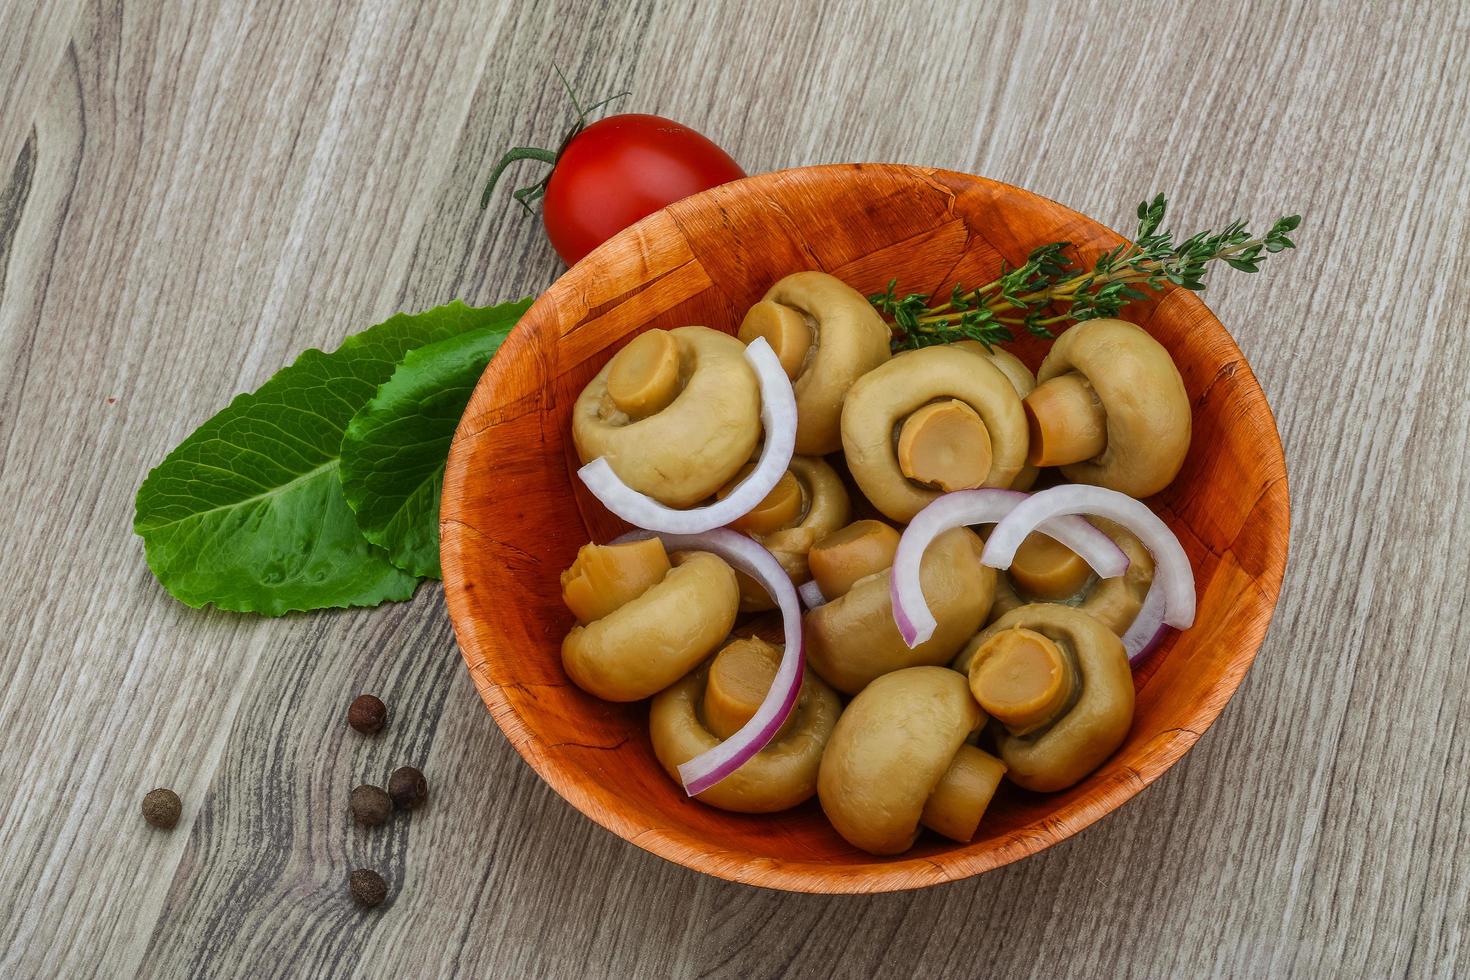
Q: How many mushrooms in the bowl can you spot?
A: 12